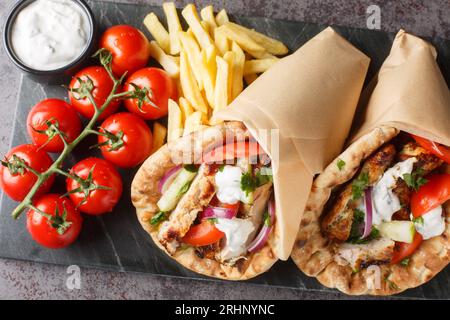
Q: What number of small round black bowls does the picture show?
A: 1